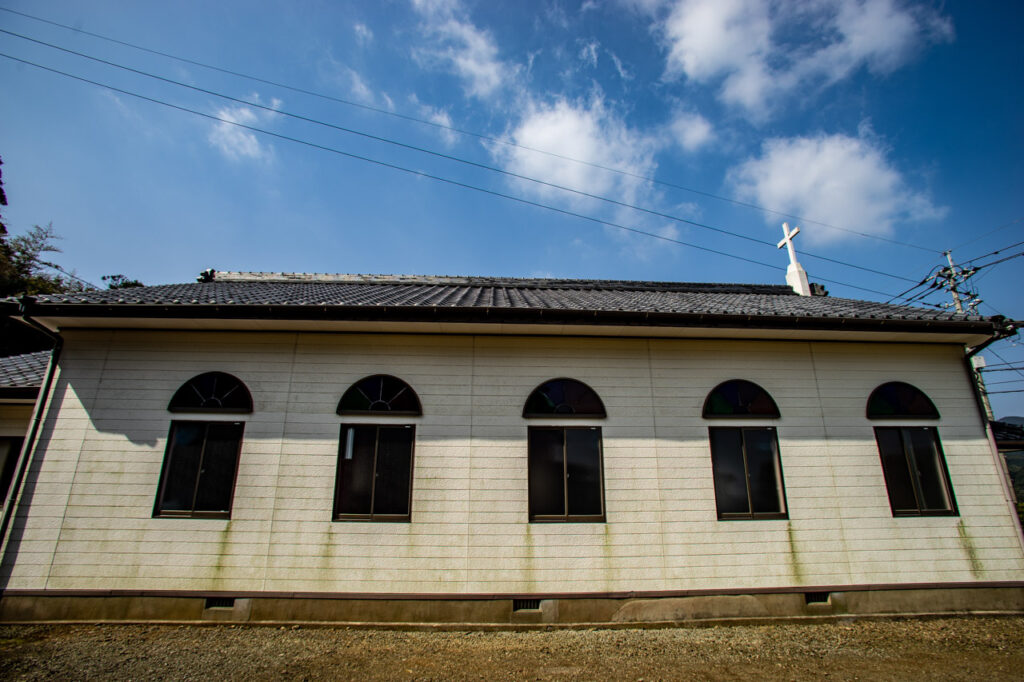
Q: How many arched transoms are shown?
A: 5